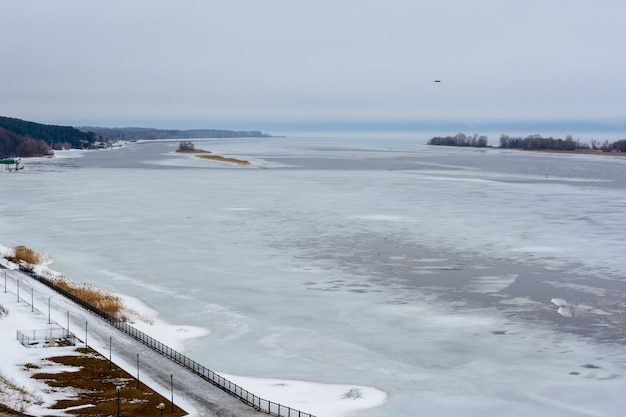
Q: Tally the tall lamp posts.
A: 11